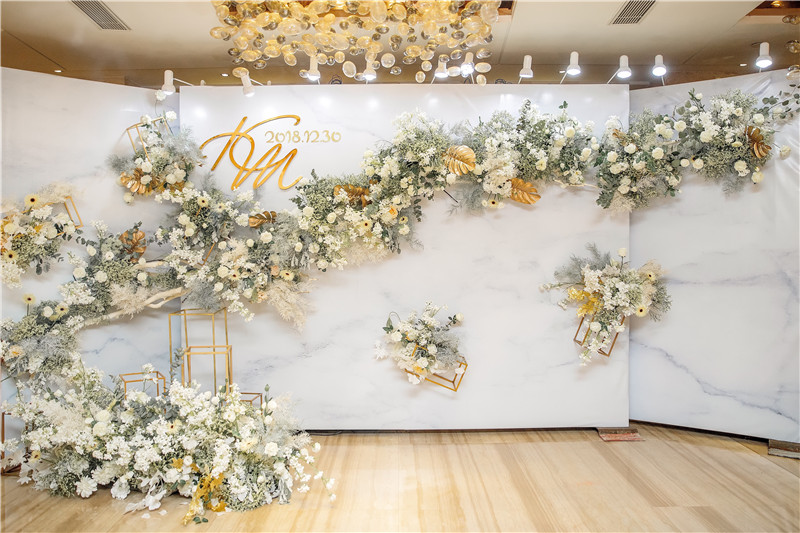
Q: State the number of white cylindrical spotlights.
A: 11